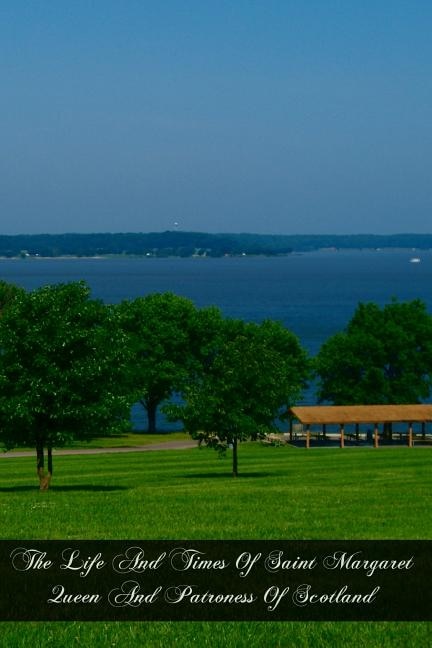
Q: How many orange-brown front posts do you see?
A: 4